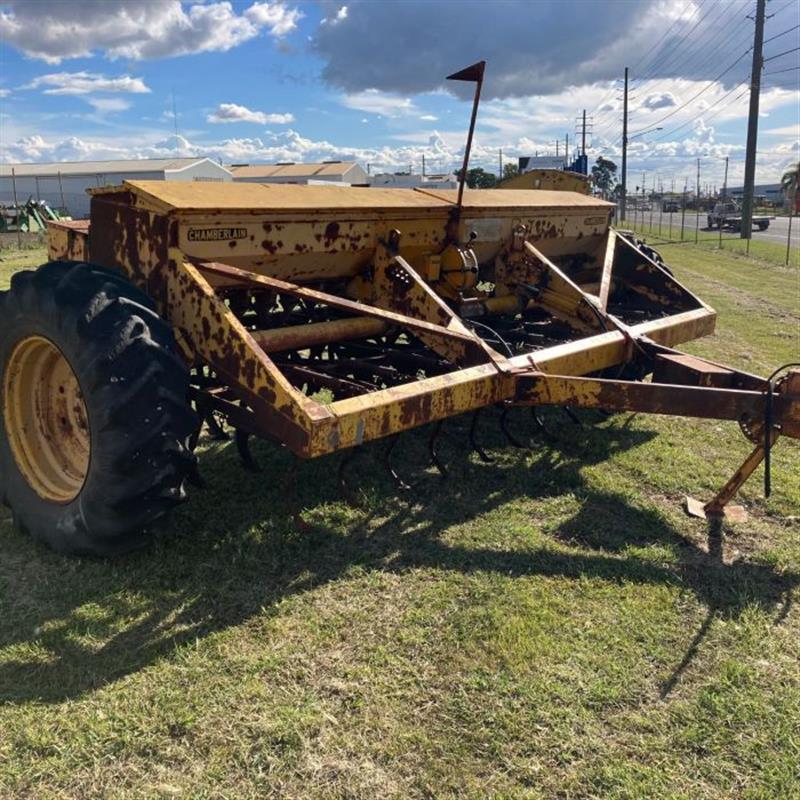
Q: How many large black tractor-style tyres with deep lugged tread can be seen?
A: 2